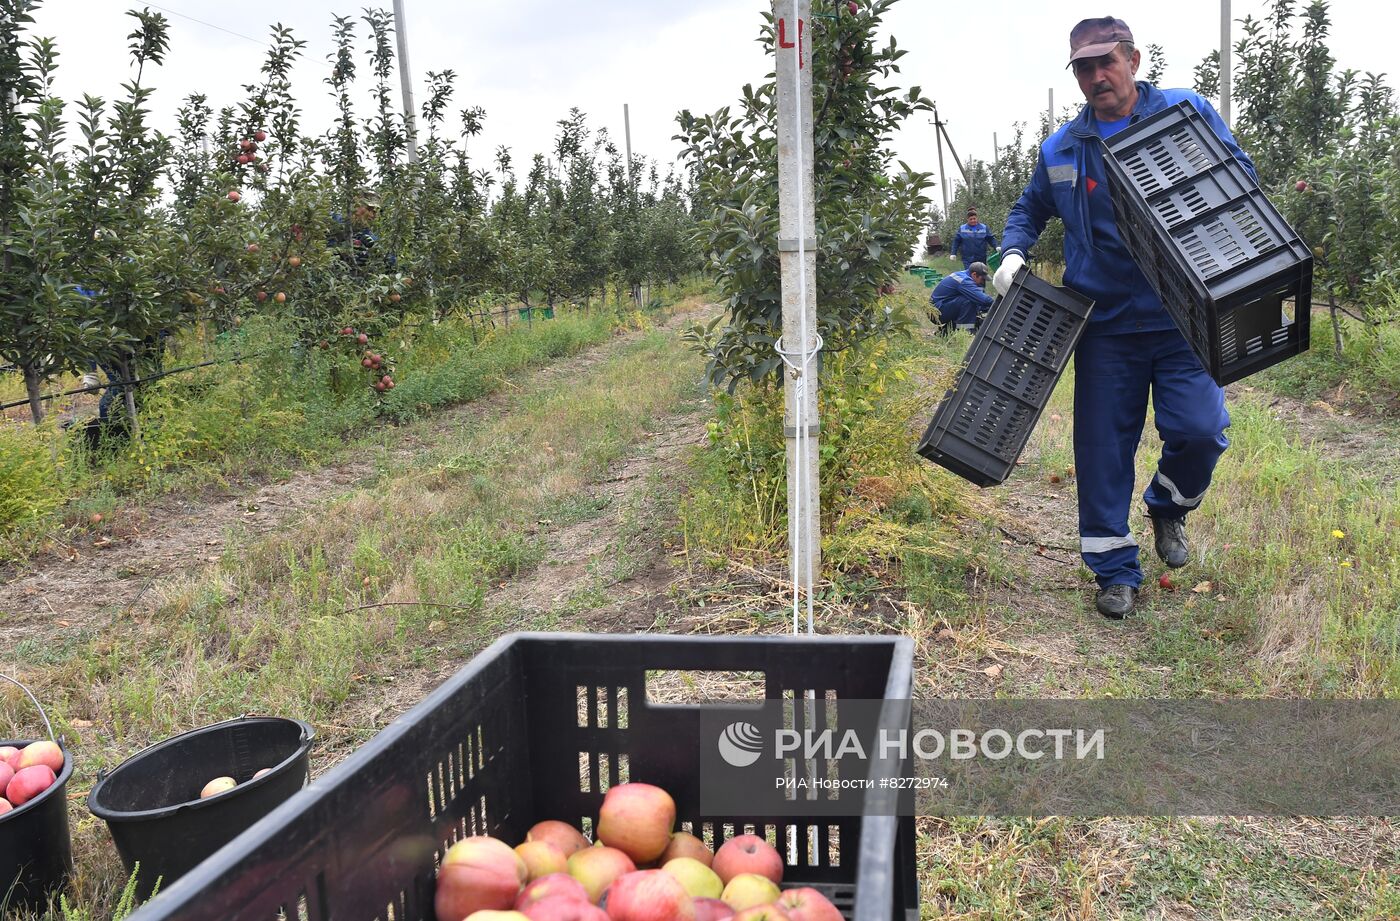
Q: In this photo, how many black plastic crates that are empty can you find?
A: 2